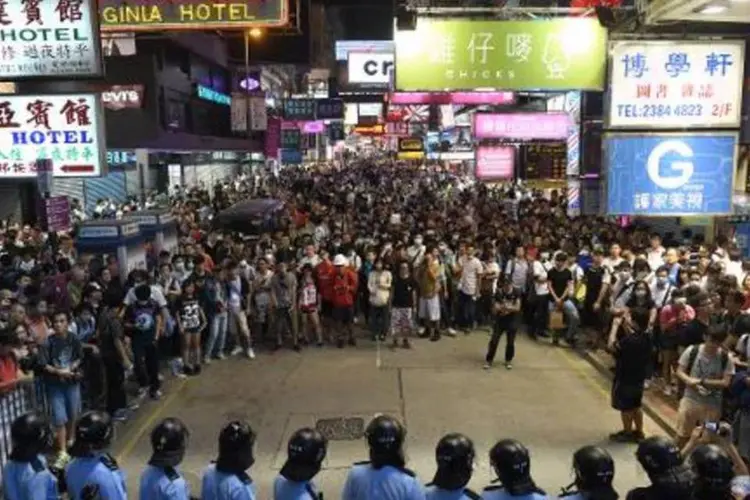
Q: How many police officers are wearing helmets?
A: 11